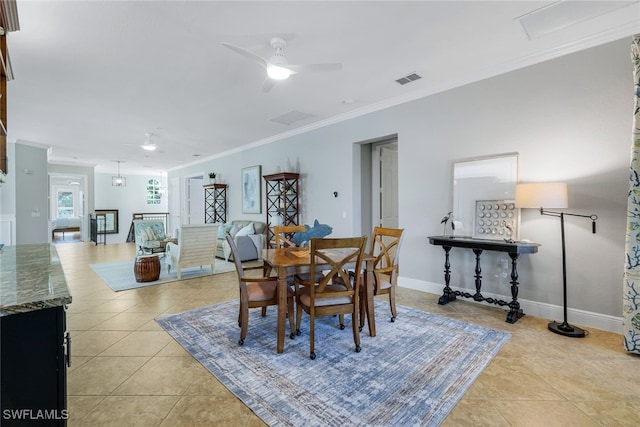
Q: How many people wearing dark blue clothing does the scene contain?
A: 0